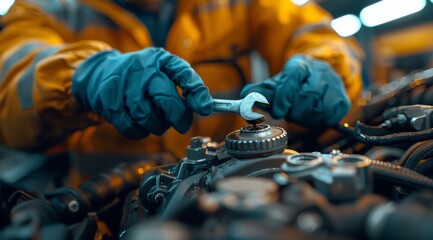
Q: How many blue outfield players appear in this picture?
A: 0